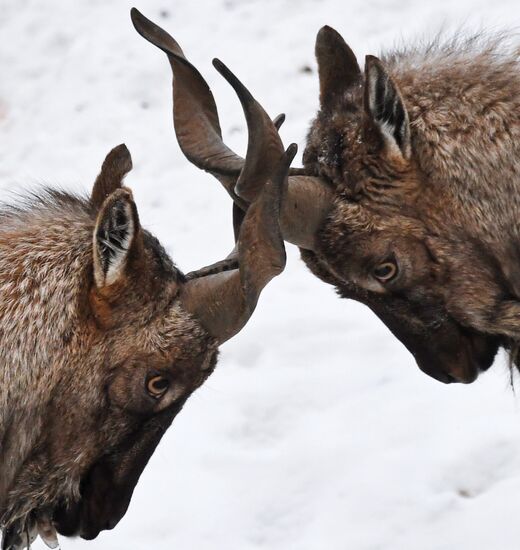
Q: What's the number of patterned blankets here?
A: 0